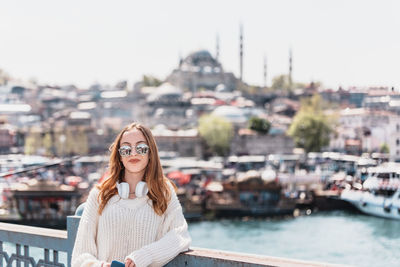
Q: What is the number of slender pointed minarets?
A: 4